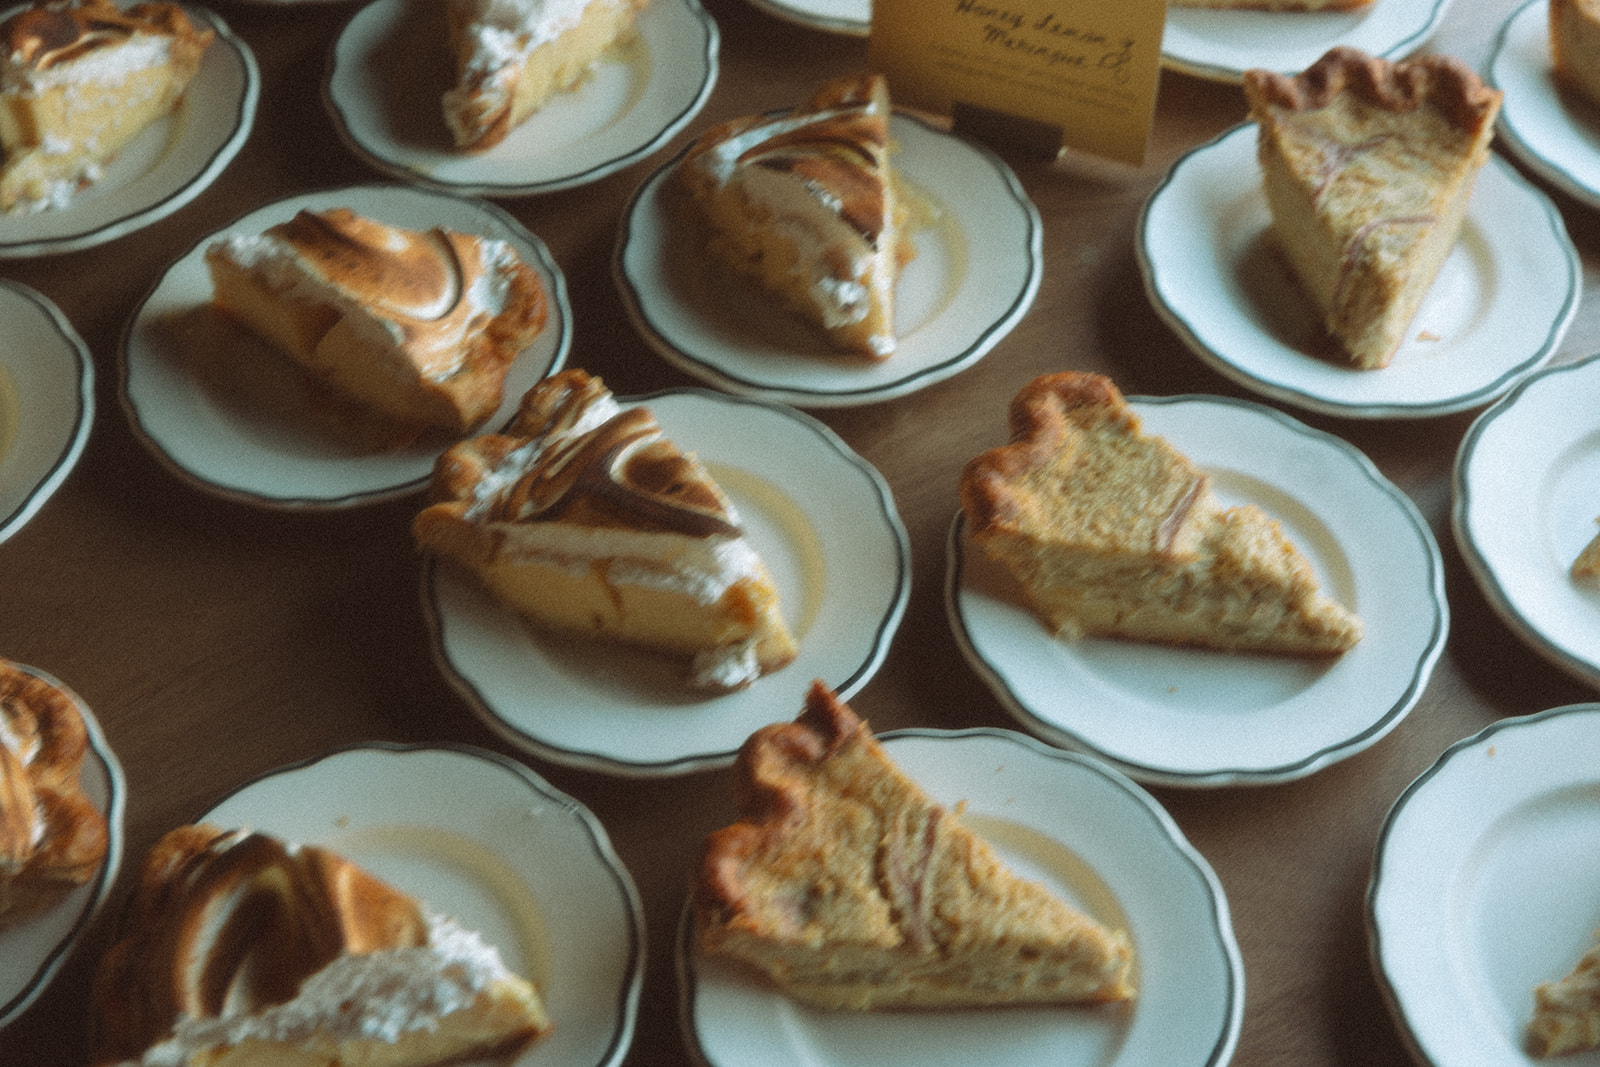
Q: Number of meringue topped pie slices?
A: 7